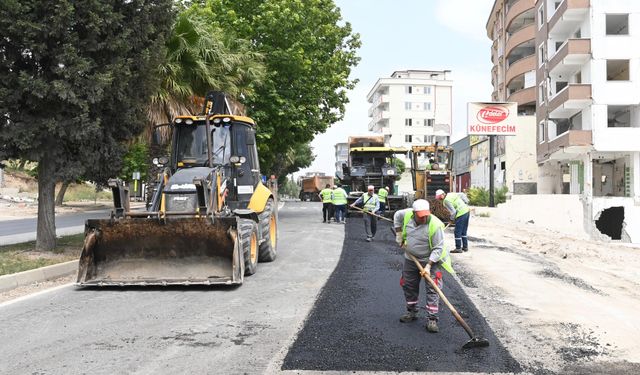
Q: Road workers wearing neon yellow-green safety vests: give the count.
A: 6